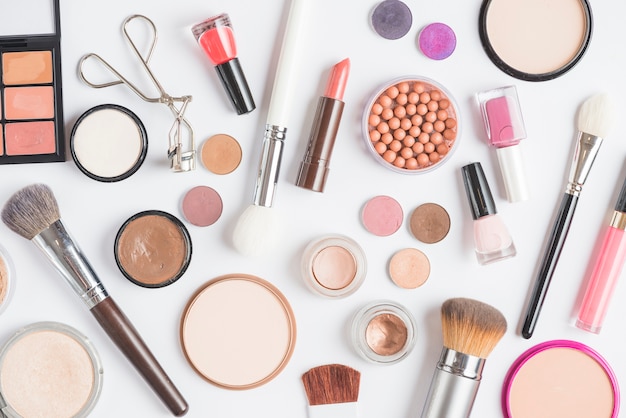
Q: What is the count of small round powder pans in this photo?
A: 7